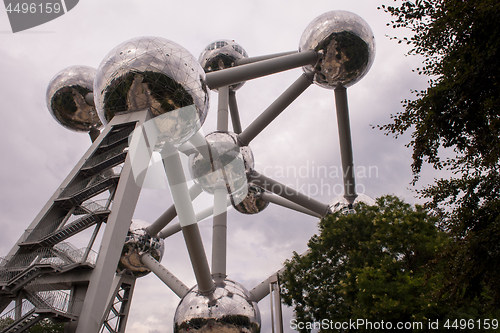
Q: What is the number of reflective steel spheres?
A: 9